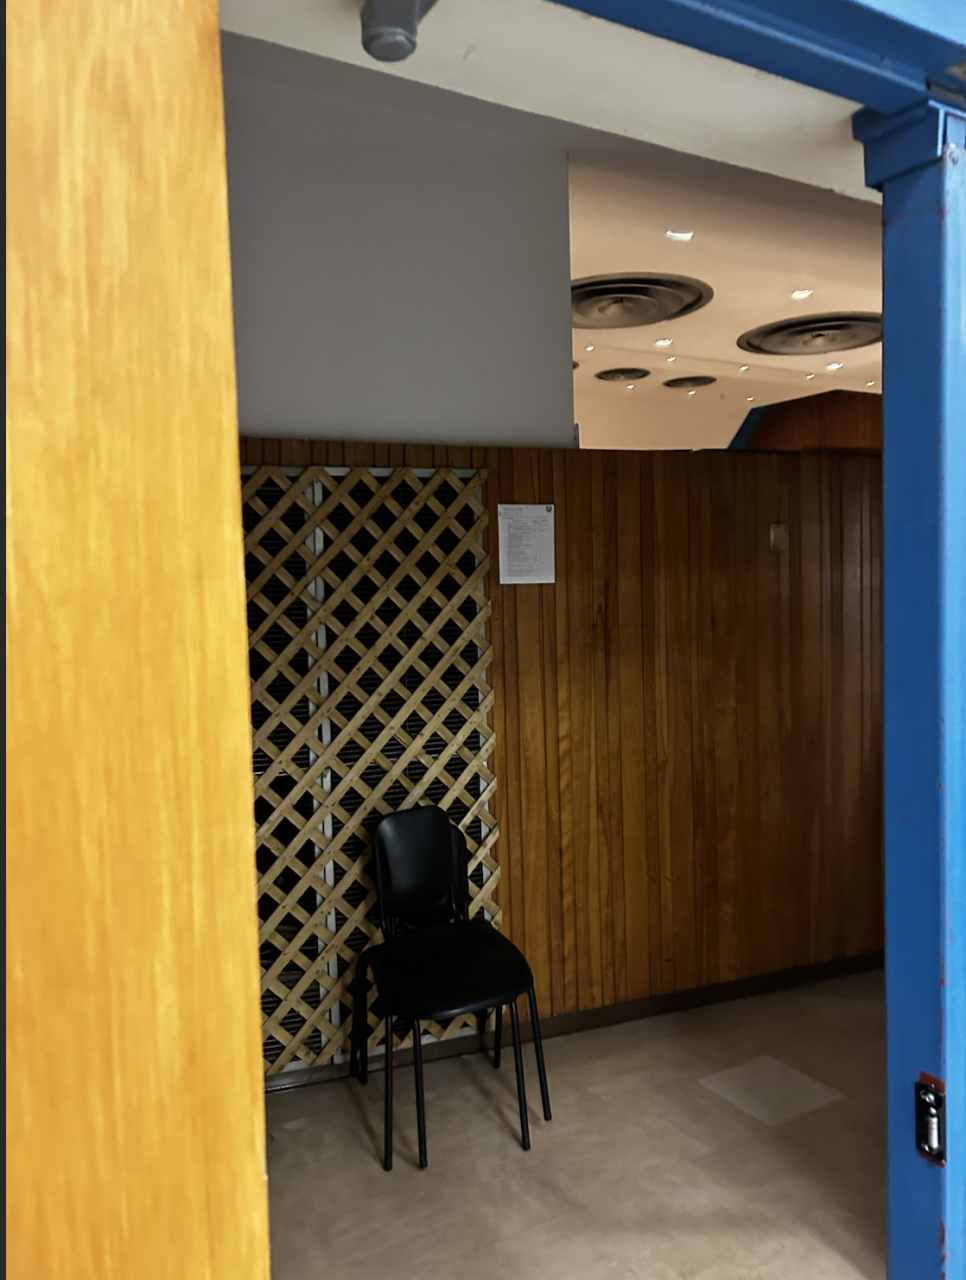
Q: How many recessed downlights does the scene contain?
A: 12